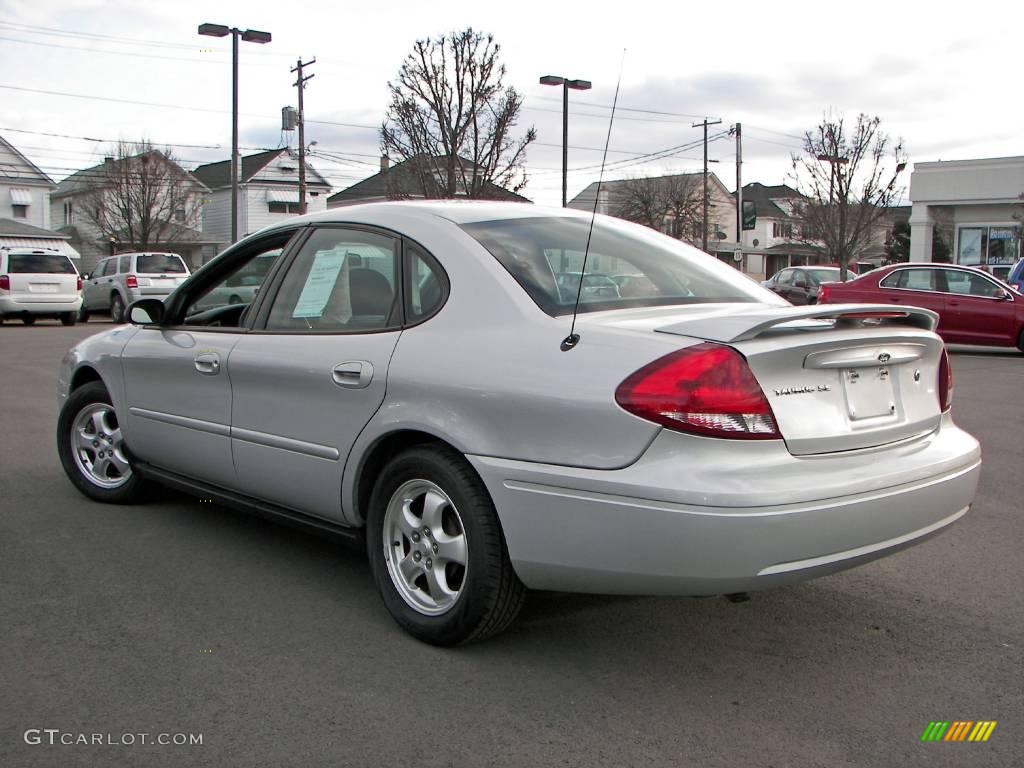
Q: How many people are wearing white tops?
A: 0